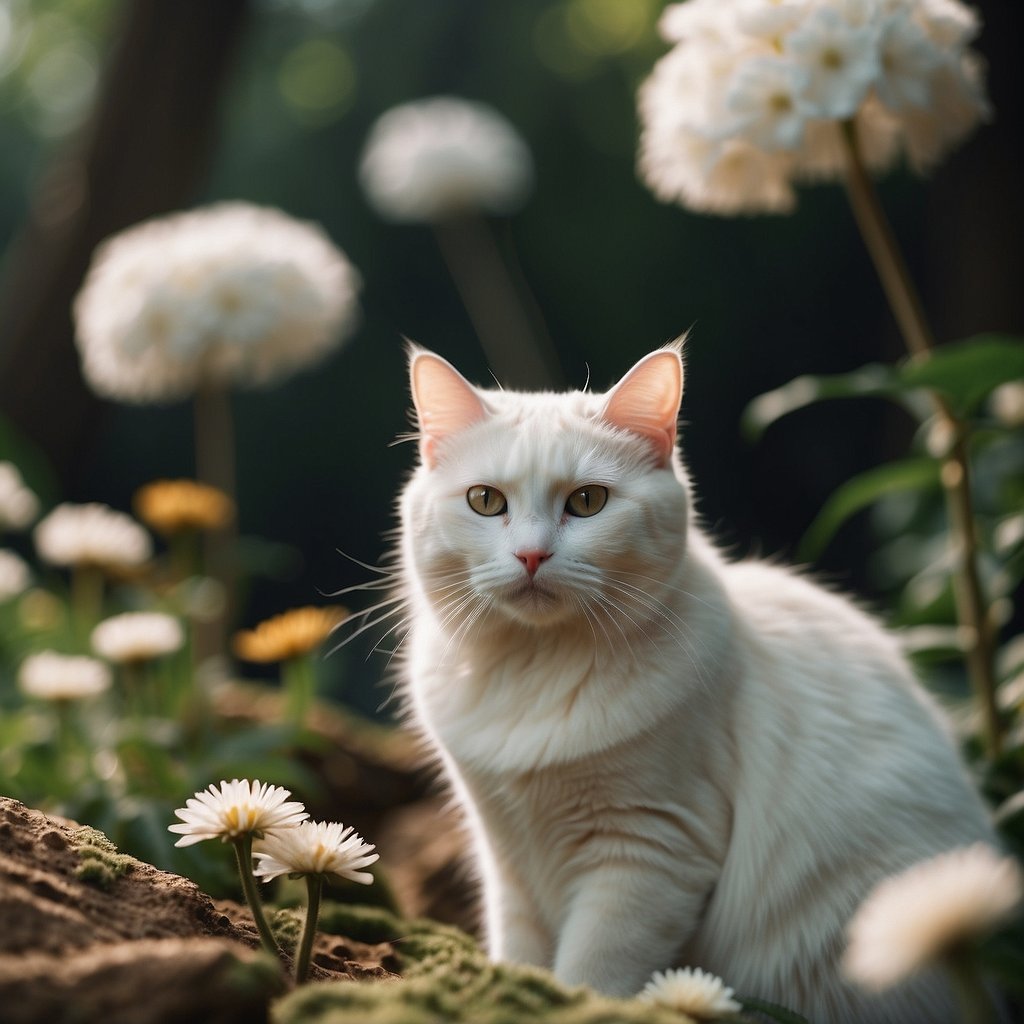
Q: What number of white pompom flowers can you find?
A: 3